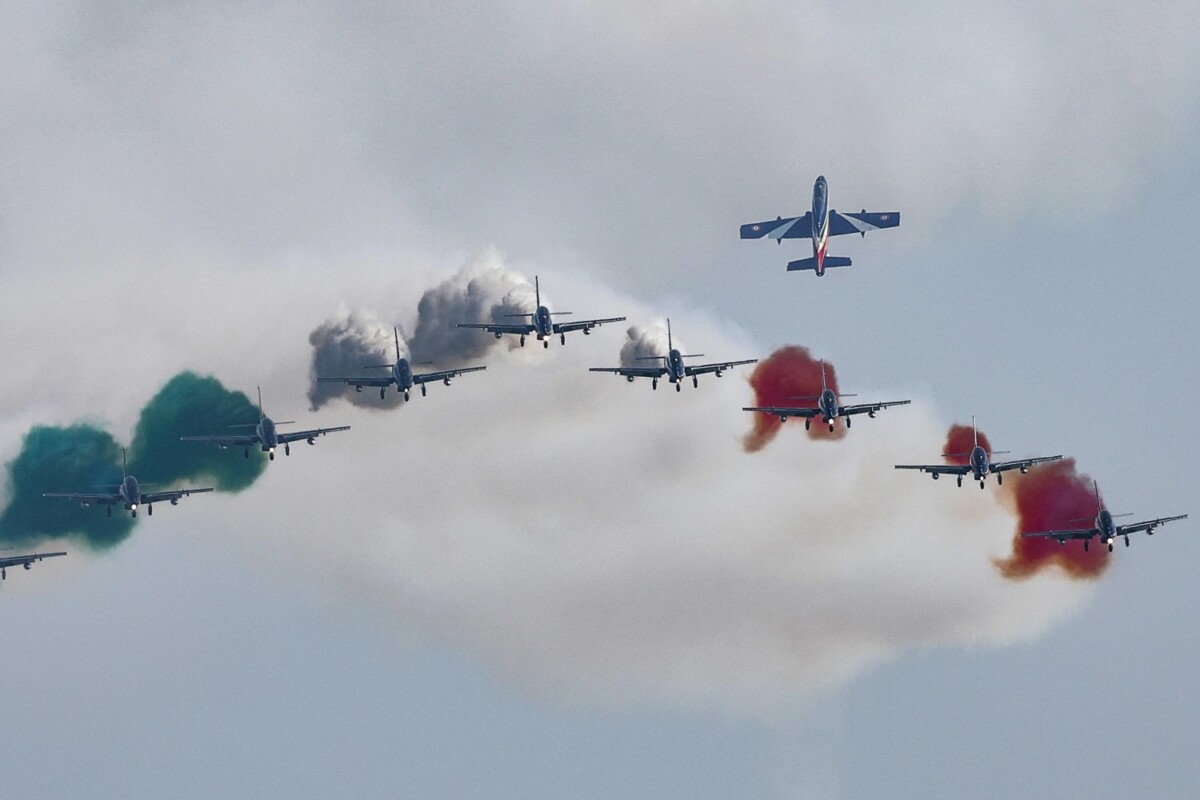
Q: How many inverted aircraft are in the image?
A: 1